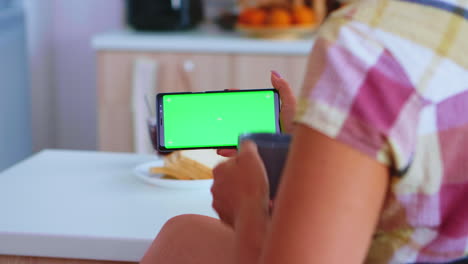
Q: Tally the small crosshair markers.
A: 4